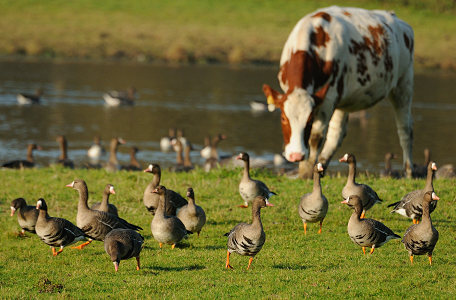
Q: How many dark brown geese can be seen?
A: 15